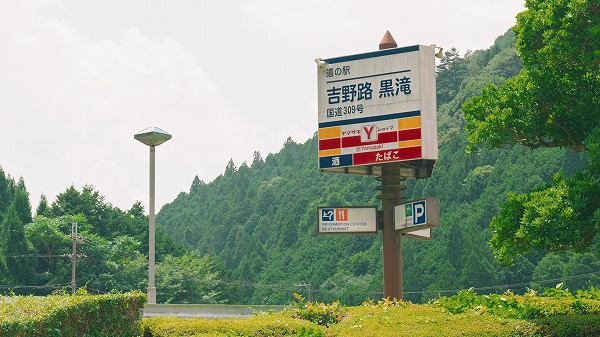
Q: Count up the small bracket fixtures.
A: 2